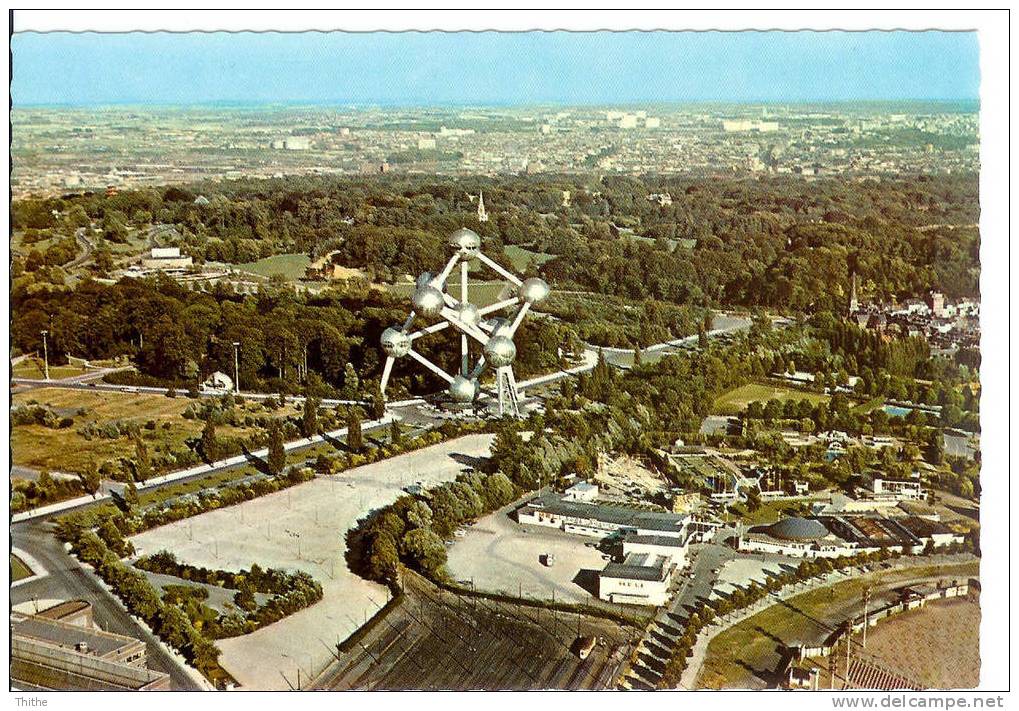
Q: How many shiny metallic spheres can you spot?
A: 9